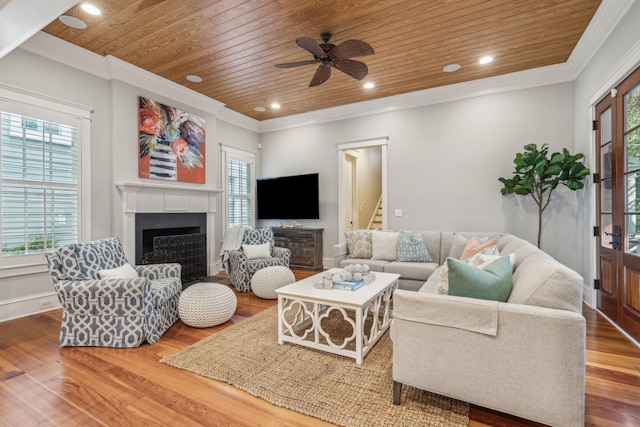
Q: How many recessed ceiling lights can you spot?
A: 4